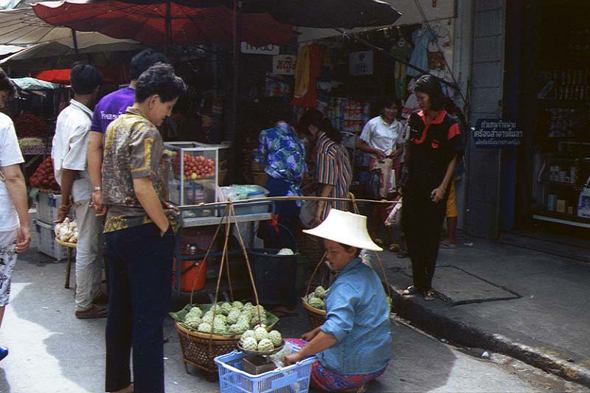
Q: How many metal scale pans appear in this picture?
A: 1